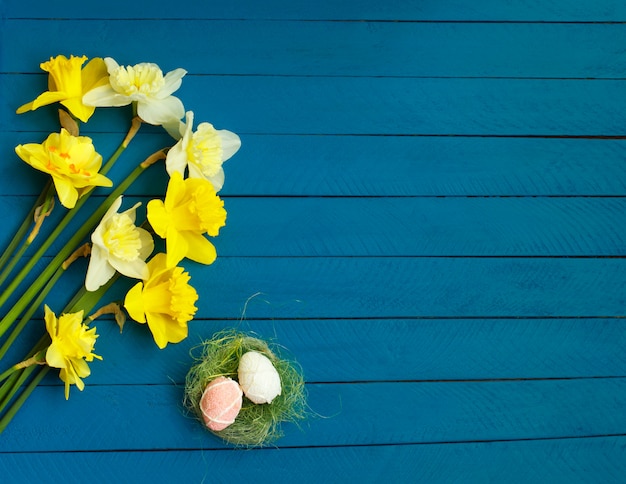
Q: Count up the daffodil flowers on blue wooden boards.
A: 8